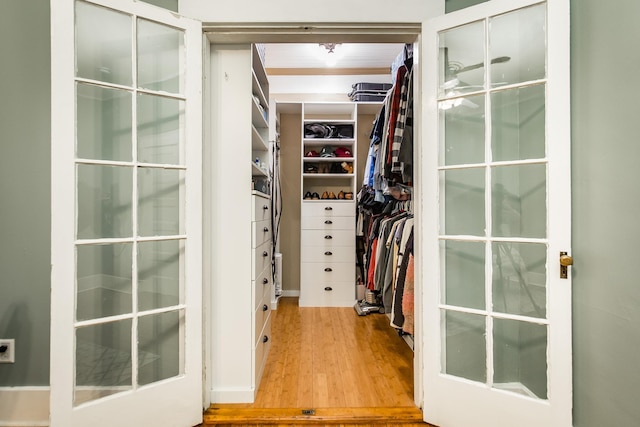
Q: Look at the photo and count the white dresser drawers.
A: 12